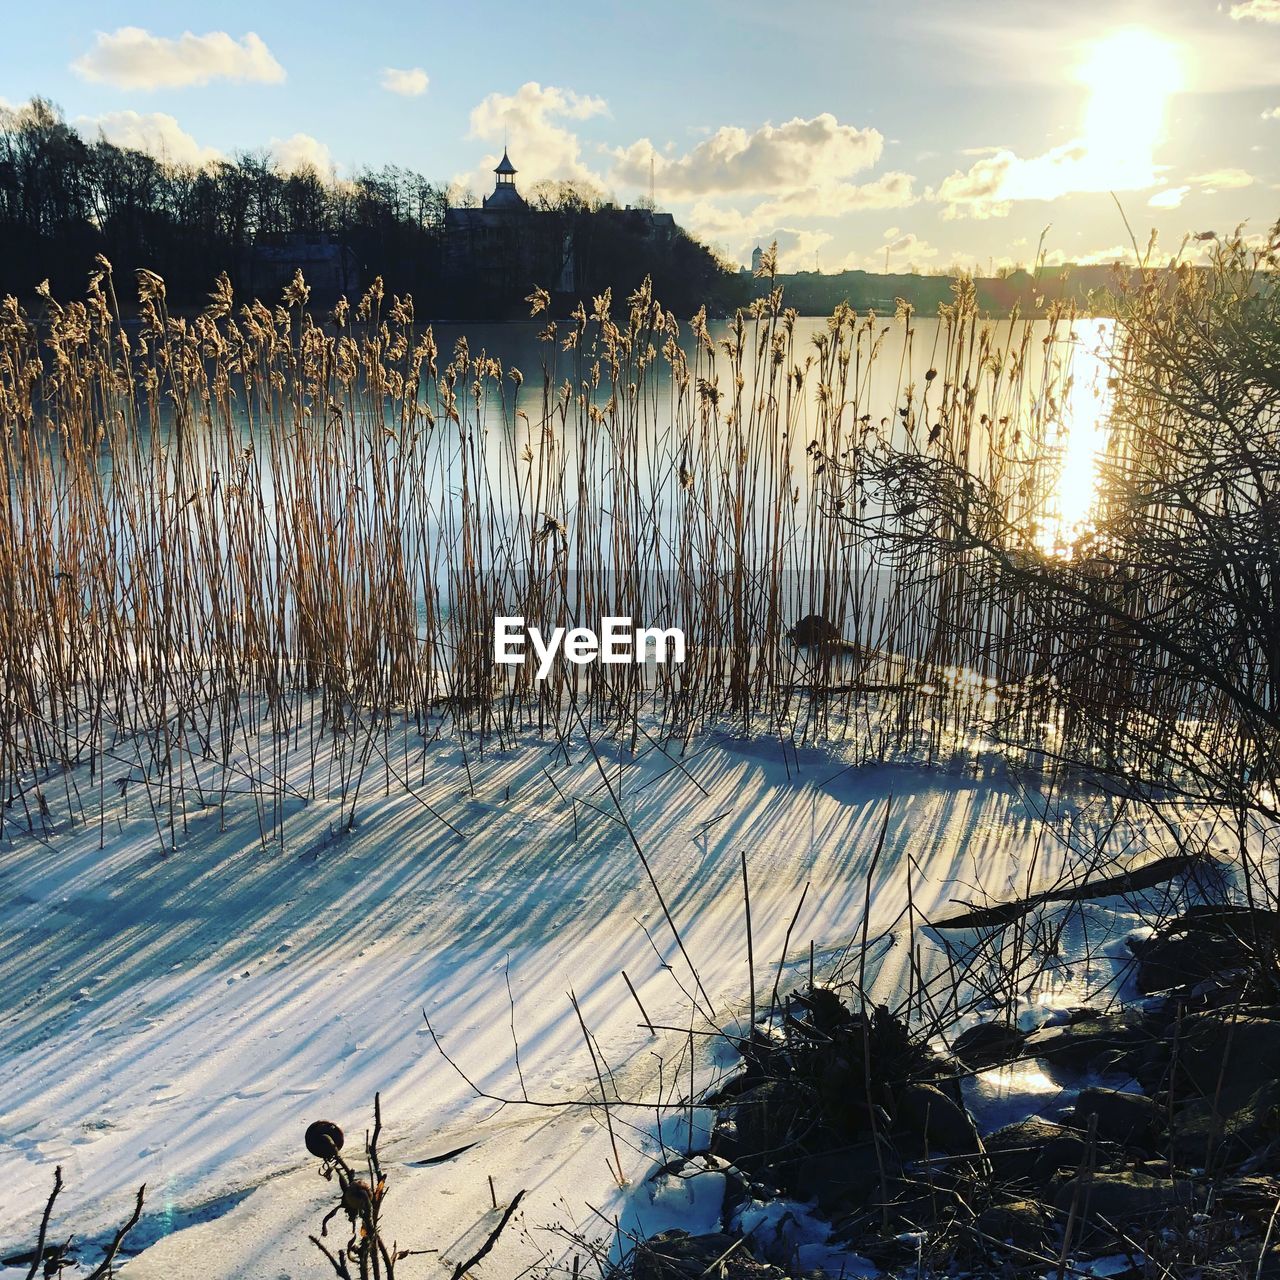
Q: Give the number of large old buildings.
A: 1